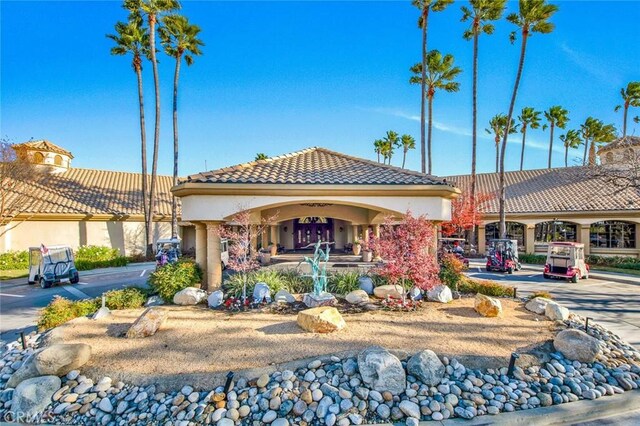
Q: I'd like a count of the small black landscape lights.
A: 5